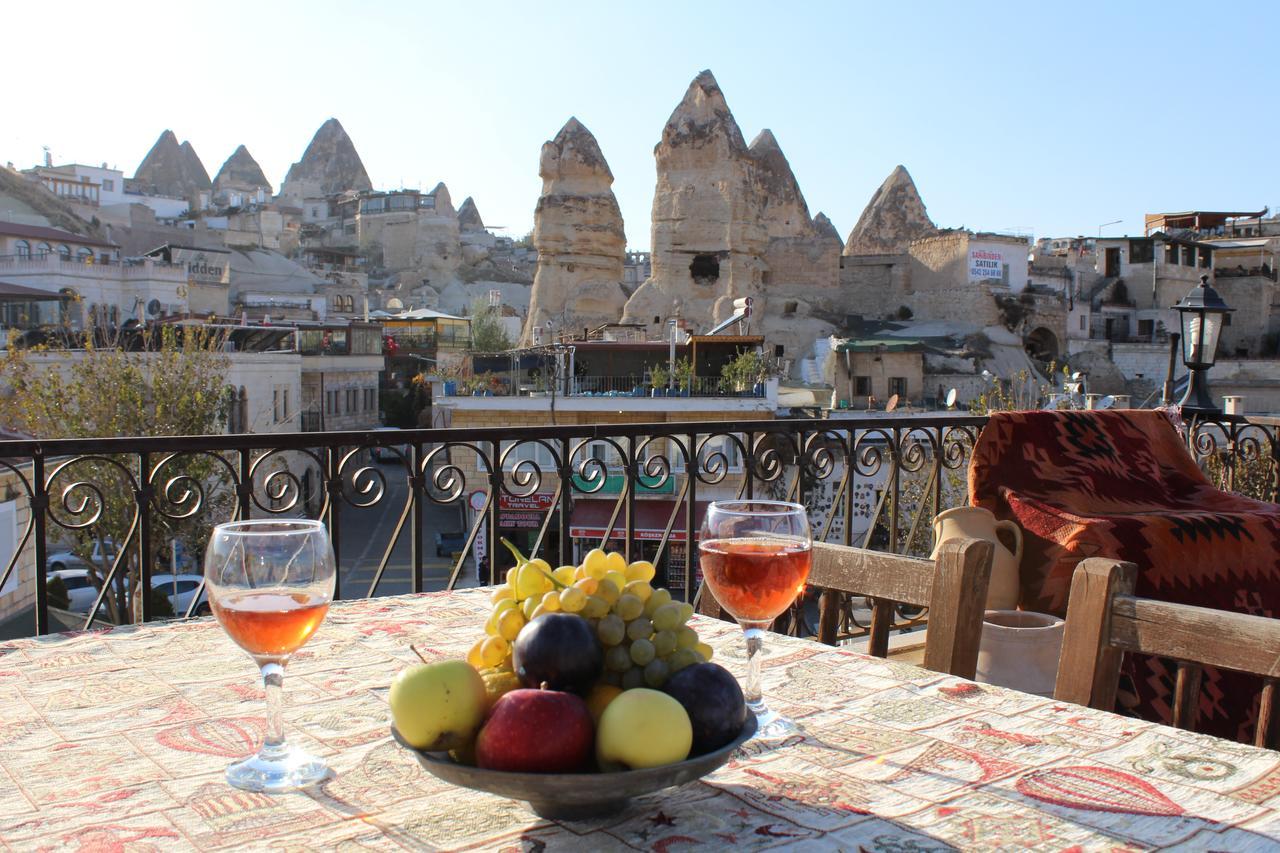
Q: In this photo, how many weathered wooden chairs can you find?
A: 2